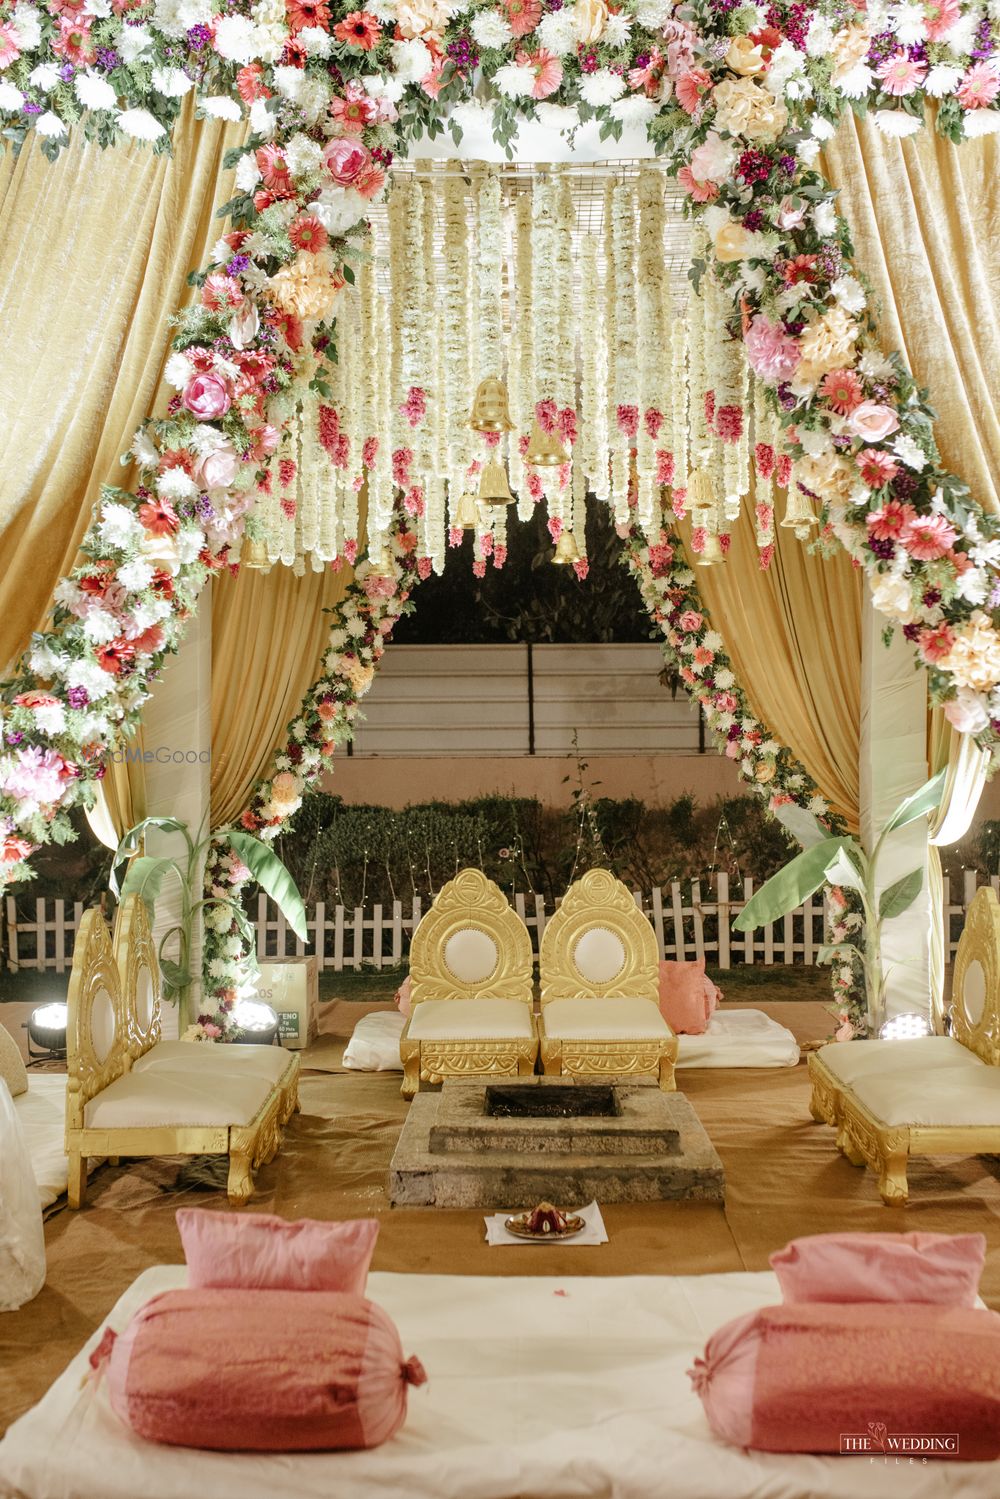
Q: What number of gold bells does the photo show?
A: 10